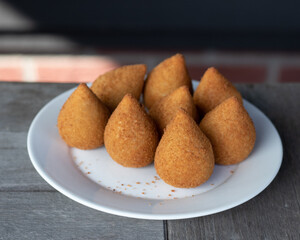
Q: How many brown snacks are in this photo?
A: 8